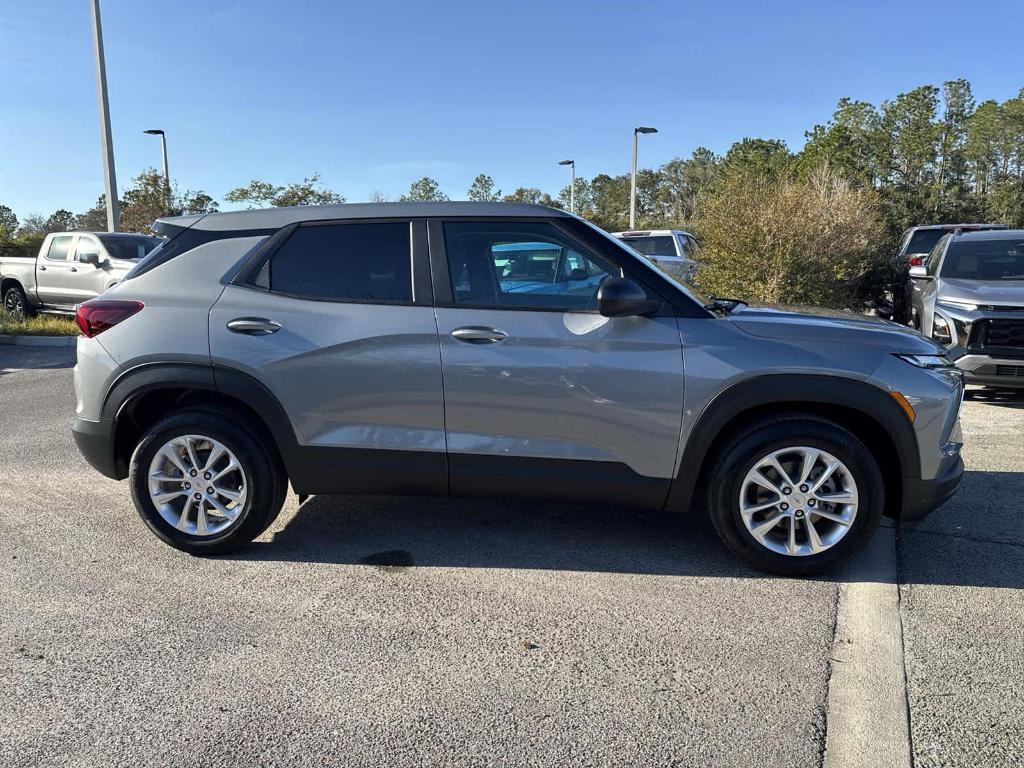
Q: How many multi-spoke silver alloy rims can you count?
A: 2